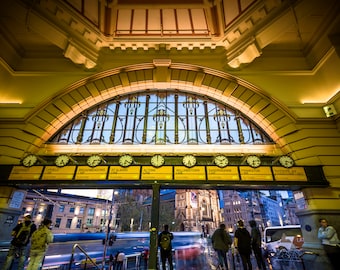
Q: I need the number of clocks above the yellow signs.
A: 9